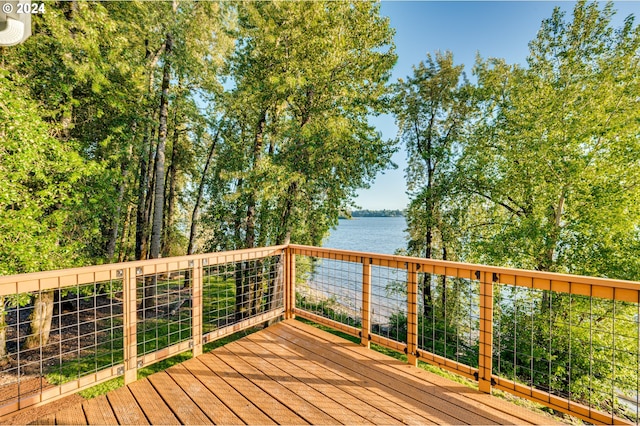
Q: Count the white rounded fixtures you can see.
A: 1